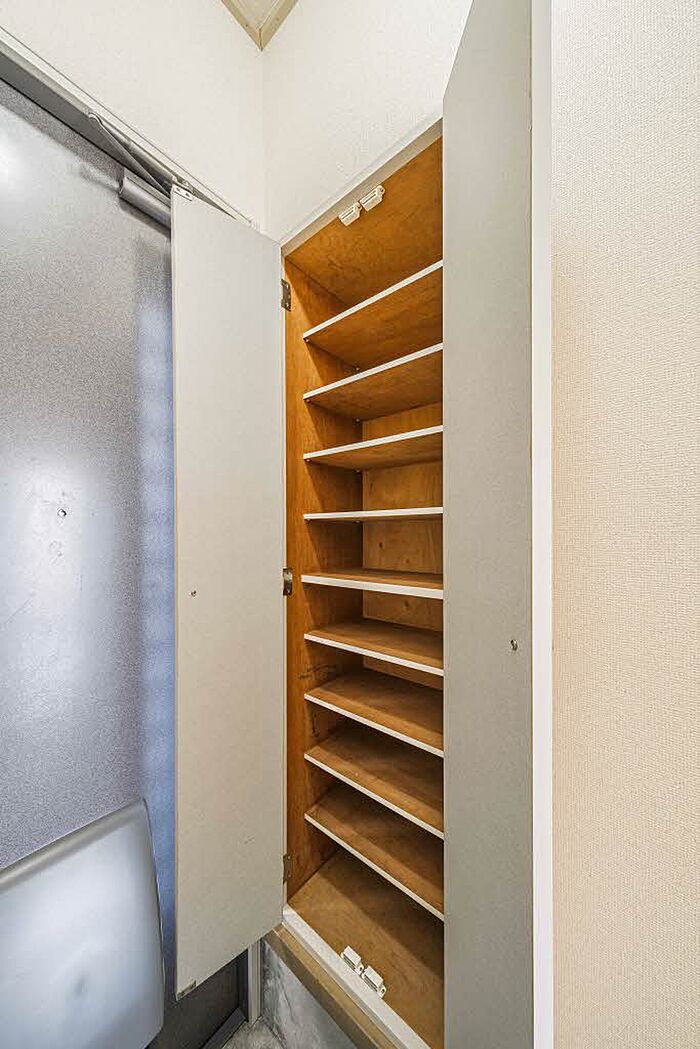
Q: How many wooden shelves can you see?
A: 9